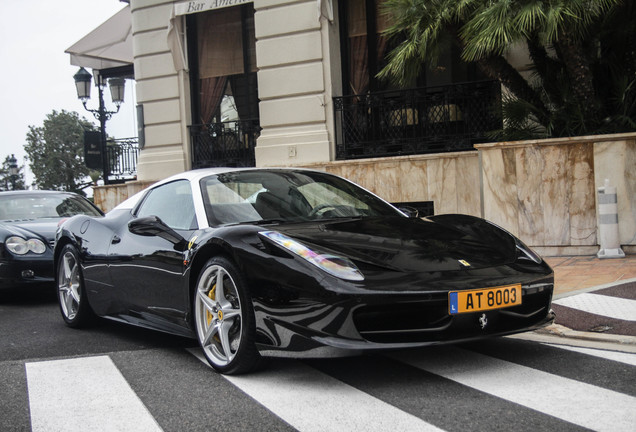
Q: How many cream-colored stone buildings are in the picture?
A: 1